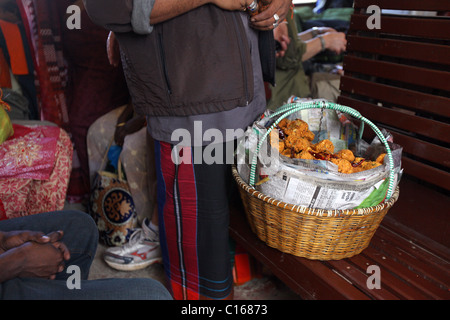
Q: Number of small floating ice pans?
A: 0